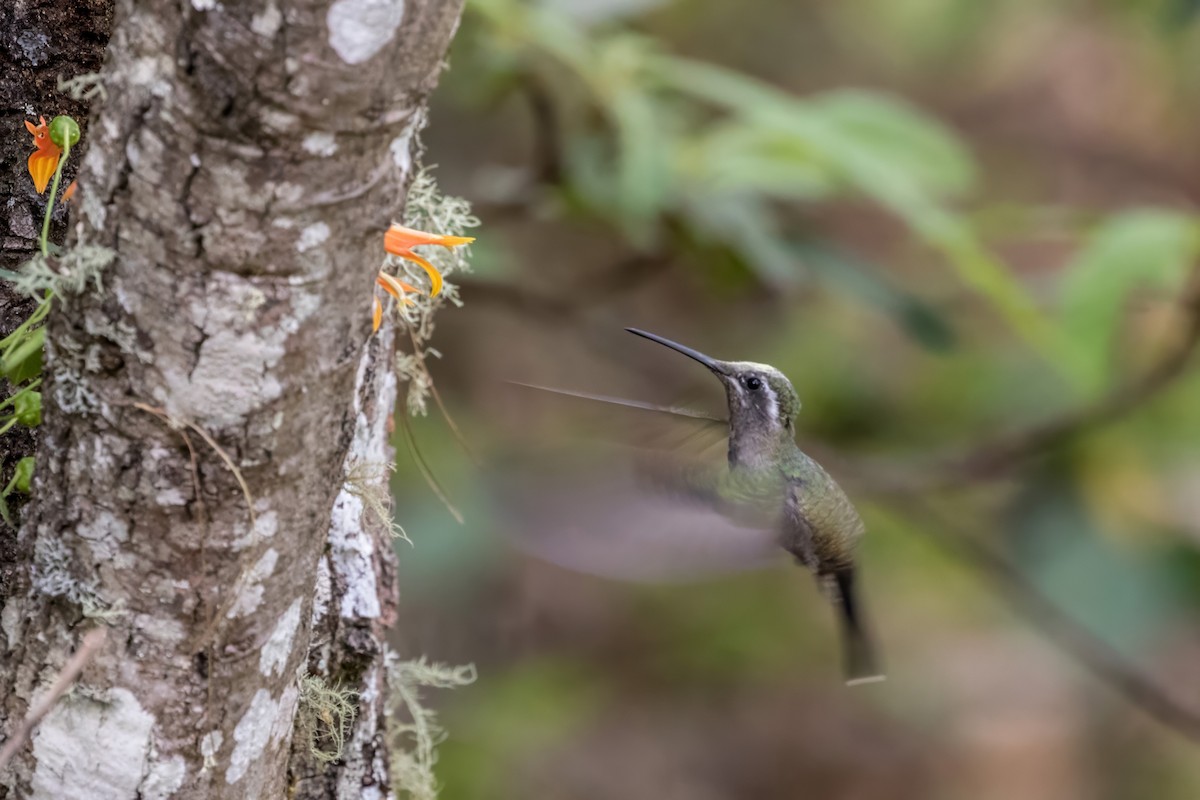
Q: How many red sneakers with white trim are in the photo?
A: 0